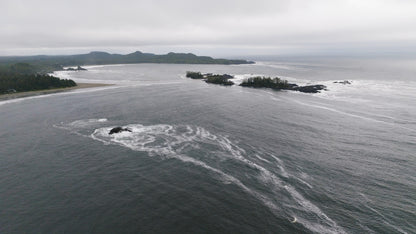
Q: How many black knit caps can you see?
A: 0